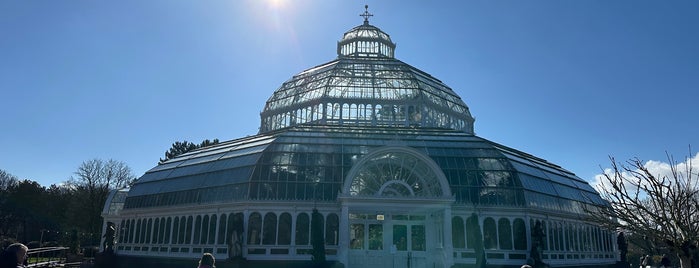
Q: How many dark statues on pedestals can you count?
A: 4